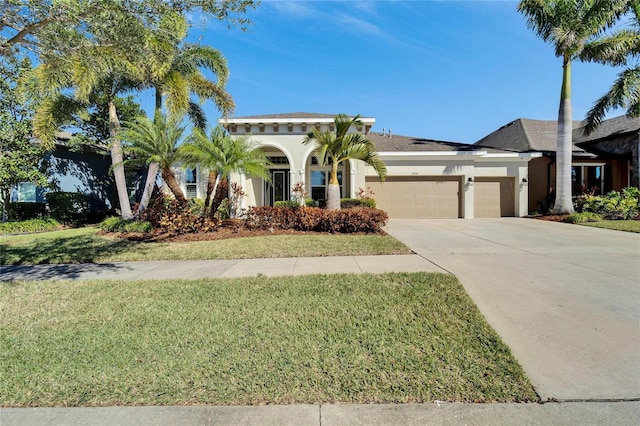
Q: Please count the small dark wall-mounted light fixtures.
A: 2